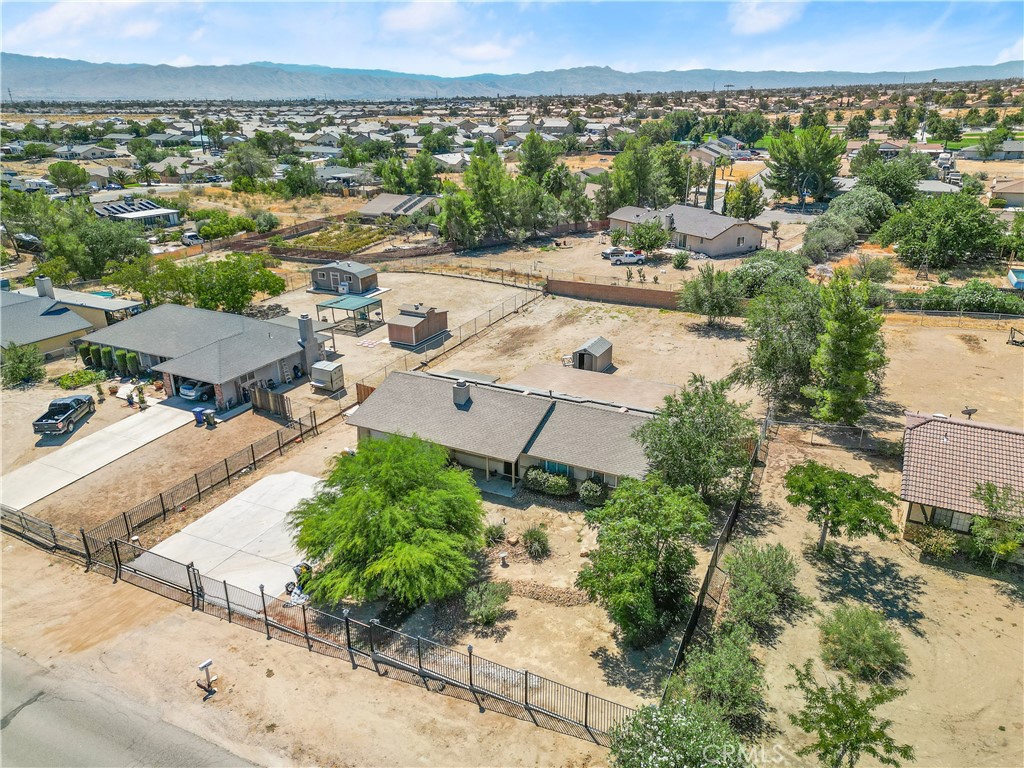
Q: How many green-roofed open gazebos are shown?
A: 1